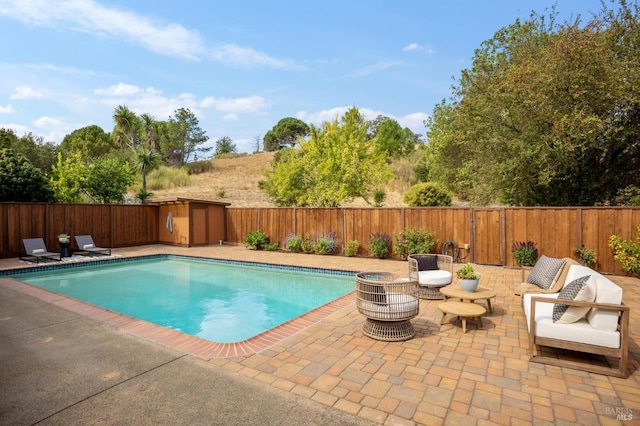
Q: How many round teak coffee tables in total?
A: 2